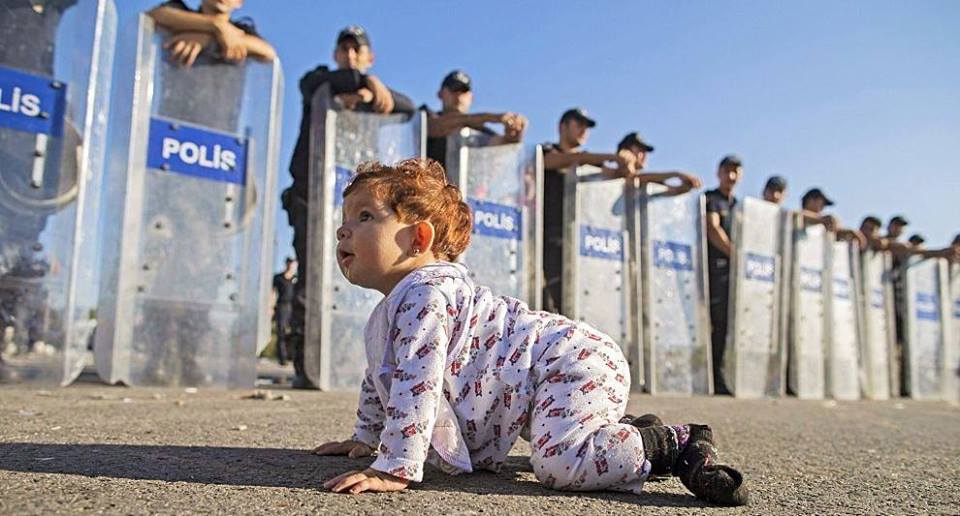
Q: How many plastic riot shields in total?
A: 12